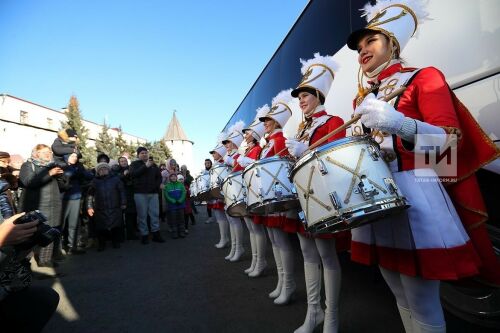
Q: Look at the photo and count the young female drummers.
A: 6